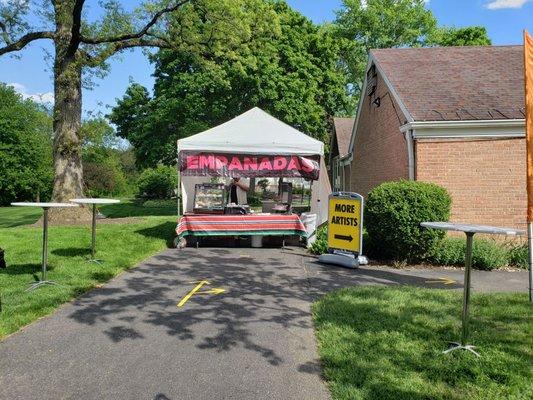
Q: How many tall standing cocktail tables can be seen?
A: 3